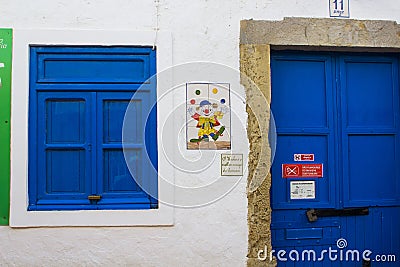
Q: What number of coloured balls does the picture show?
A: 4